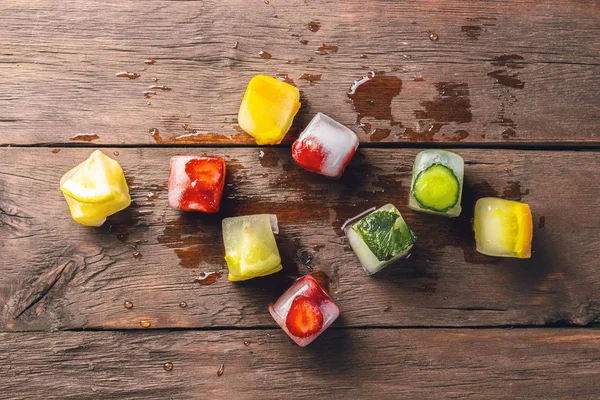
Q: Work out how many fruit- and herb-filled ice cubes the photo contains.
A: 9